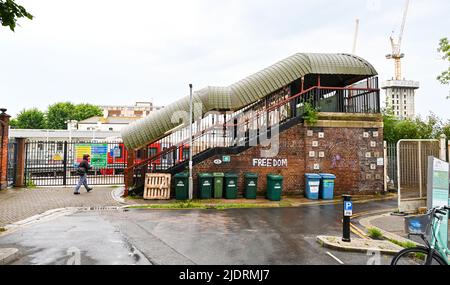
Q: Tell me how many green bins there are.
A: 6